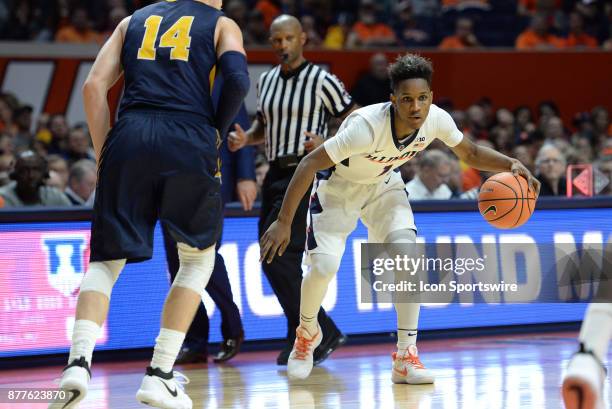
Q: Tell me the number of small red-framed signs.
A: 1